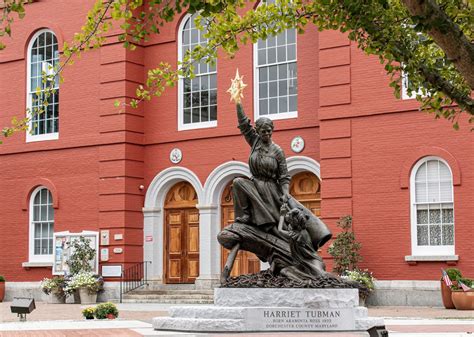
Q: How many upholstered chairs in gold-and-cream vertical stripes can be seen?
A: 0